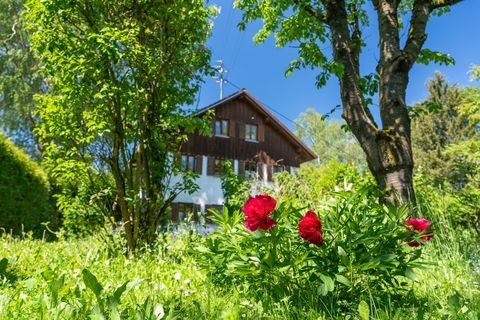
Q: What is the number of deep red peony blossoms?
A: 3